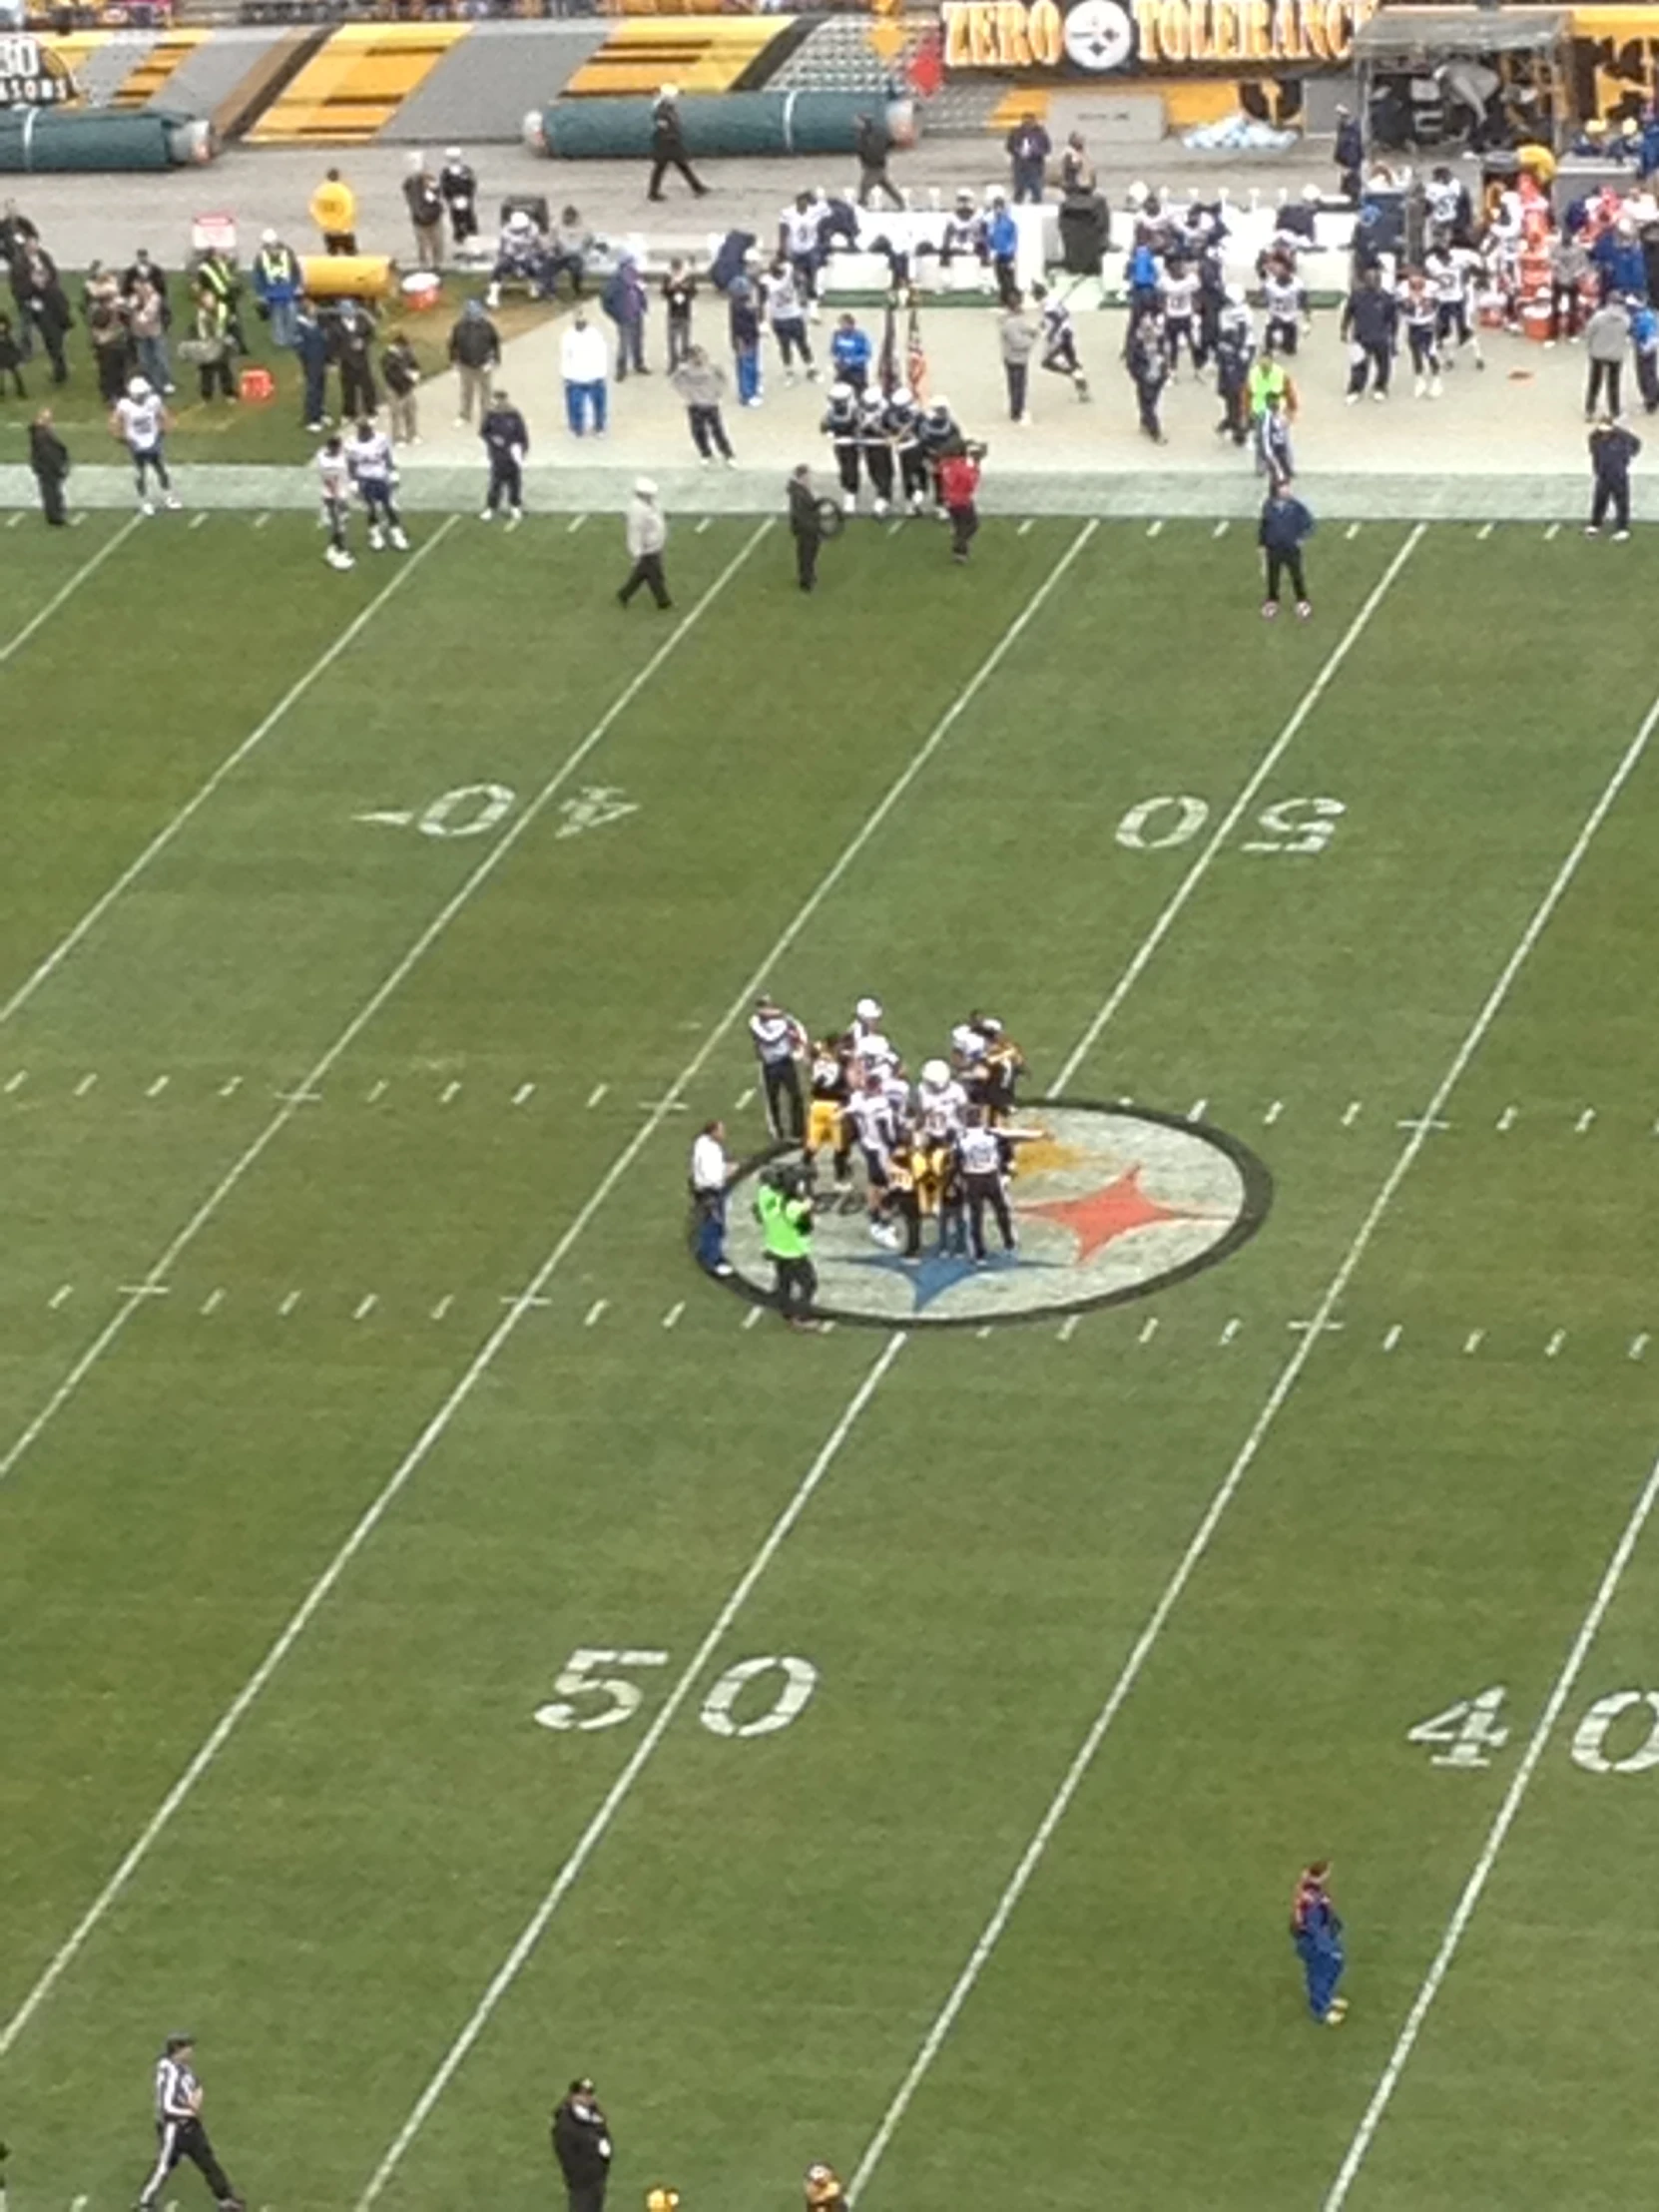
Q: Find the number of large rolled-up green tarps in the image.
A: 2